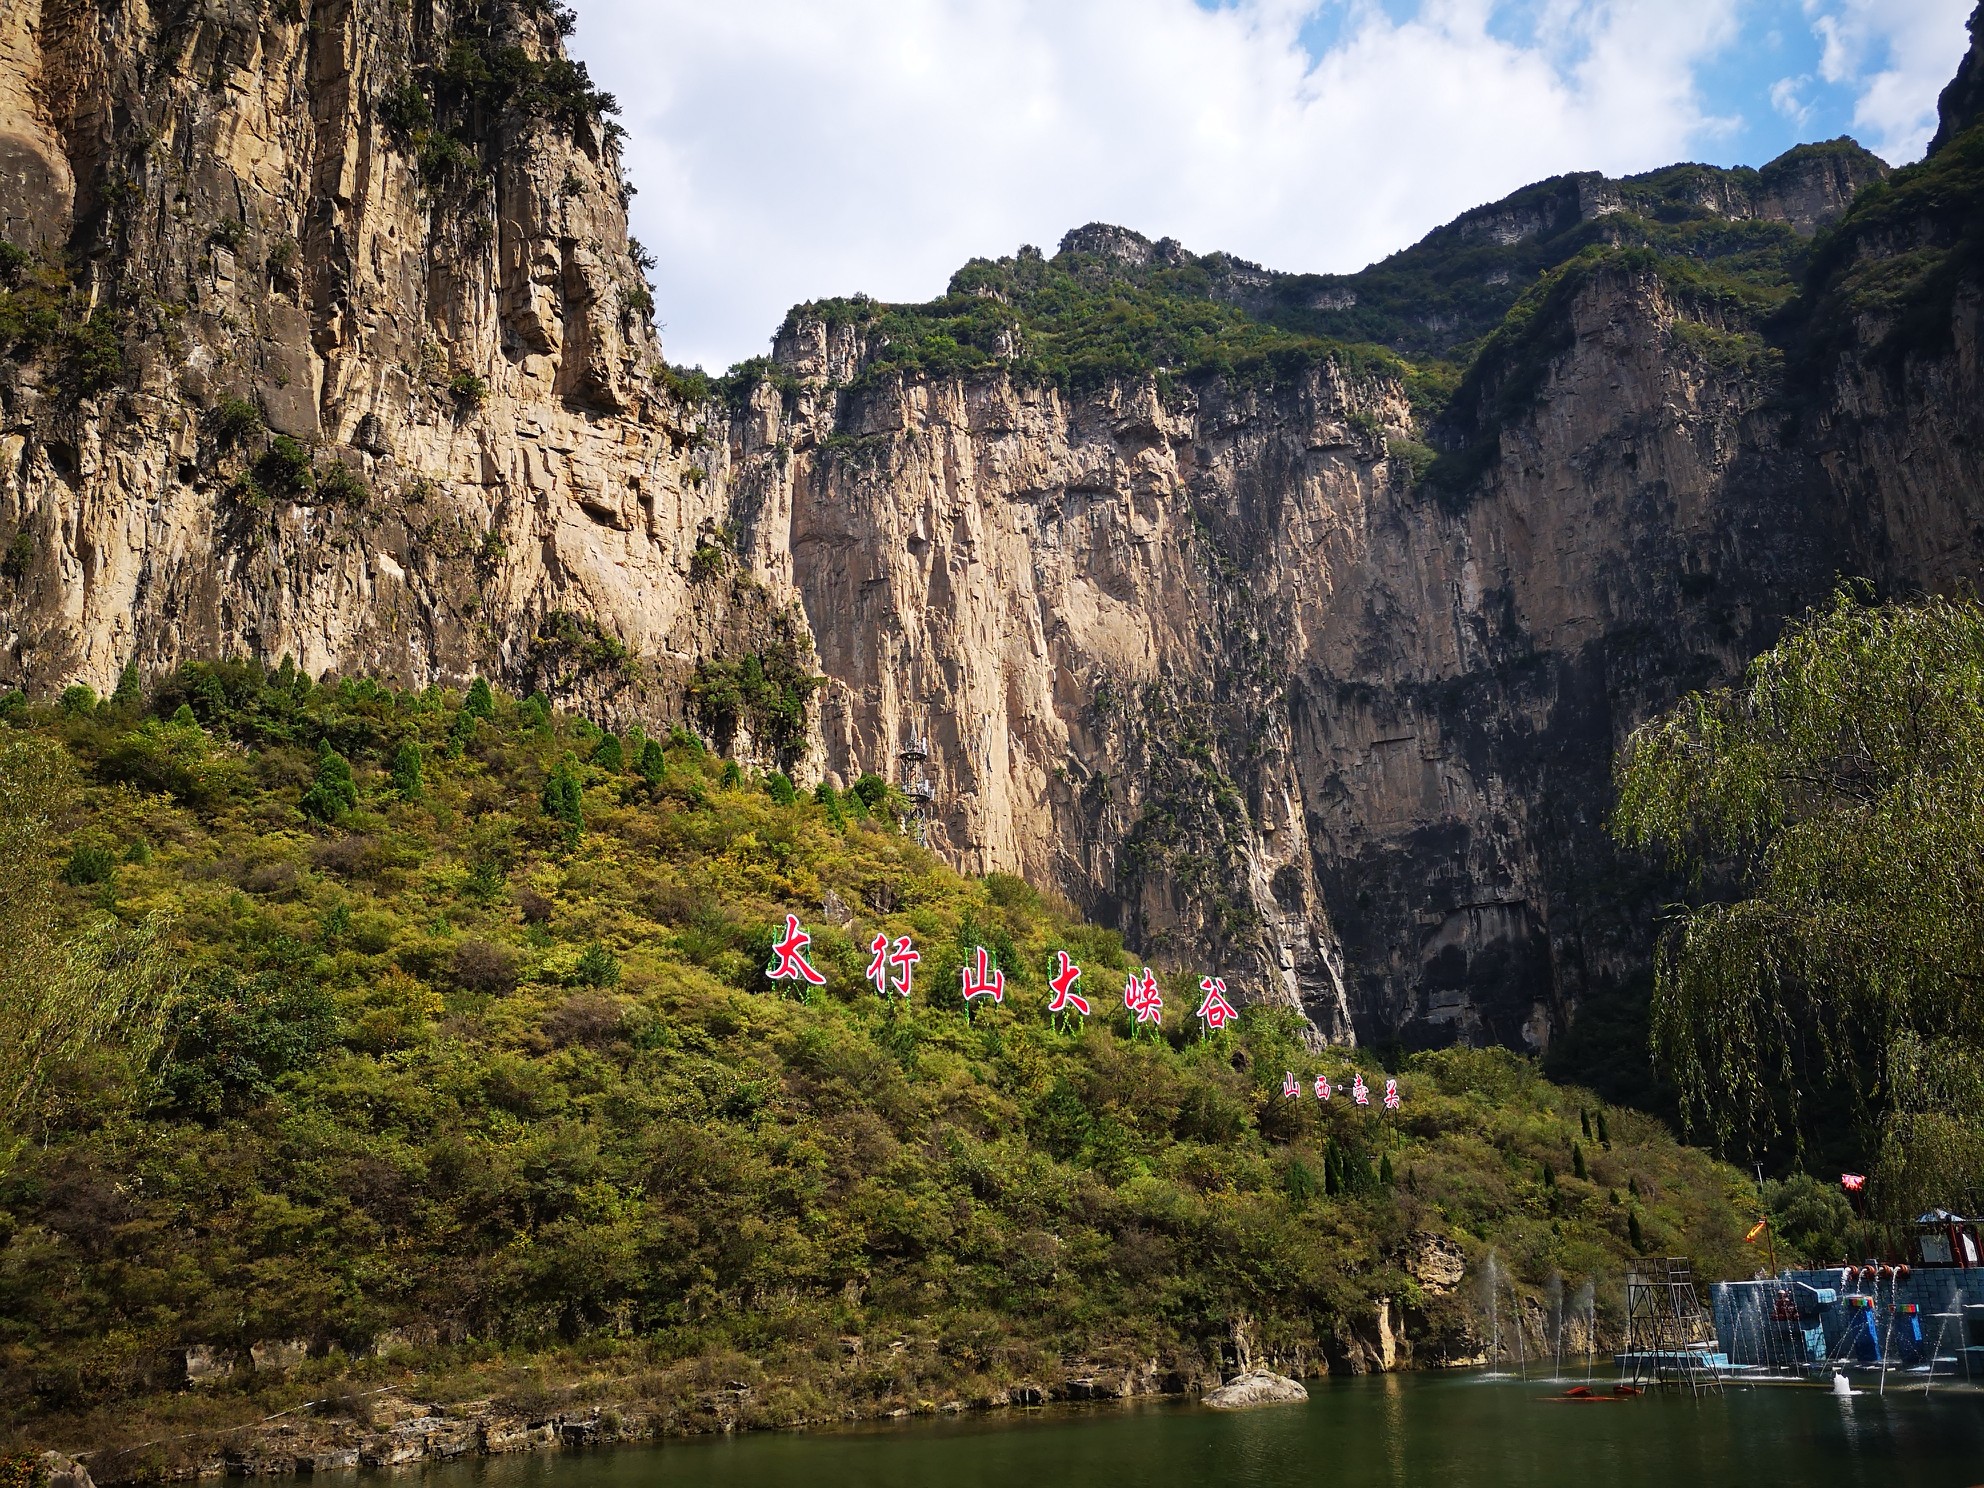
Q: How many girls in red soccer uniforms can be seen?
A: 0